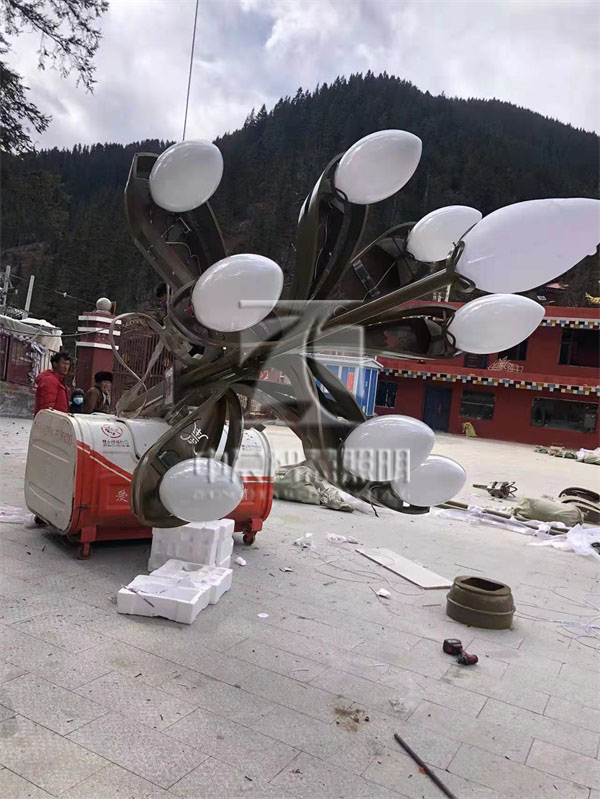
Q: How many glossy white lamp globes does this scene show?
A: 9